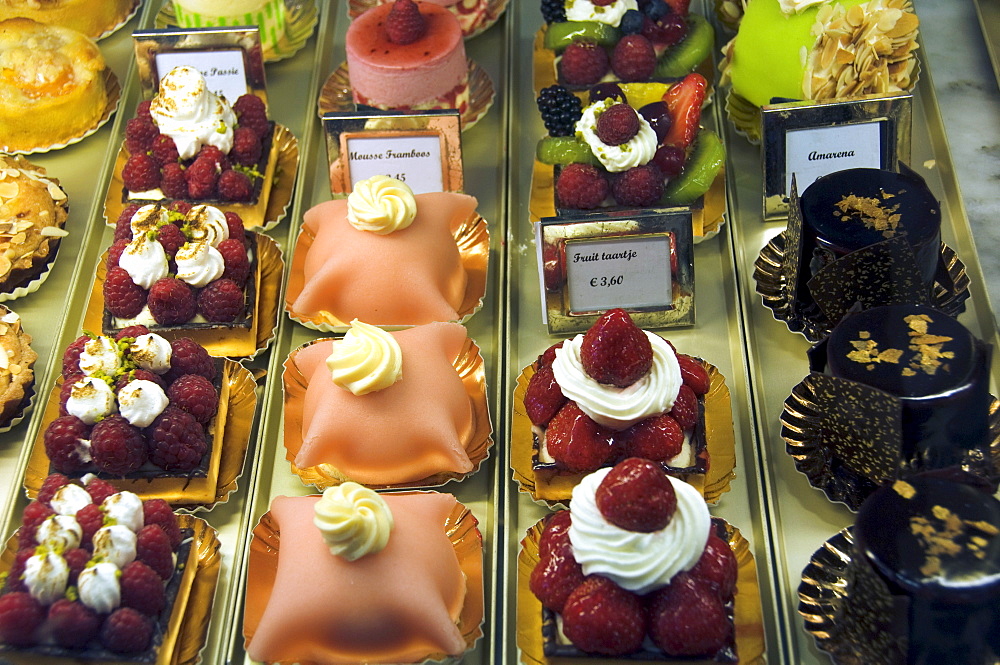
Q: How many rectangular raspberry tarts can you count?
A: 4